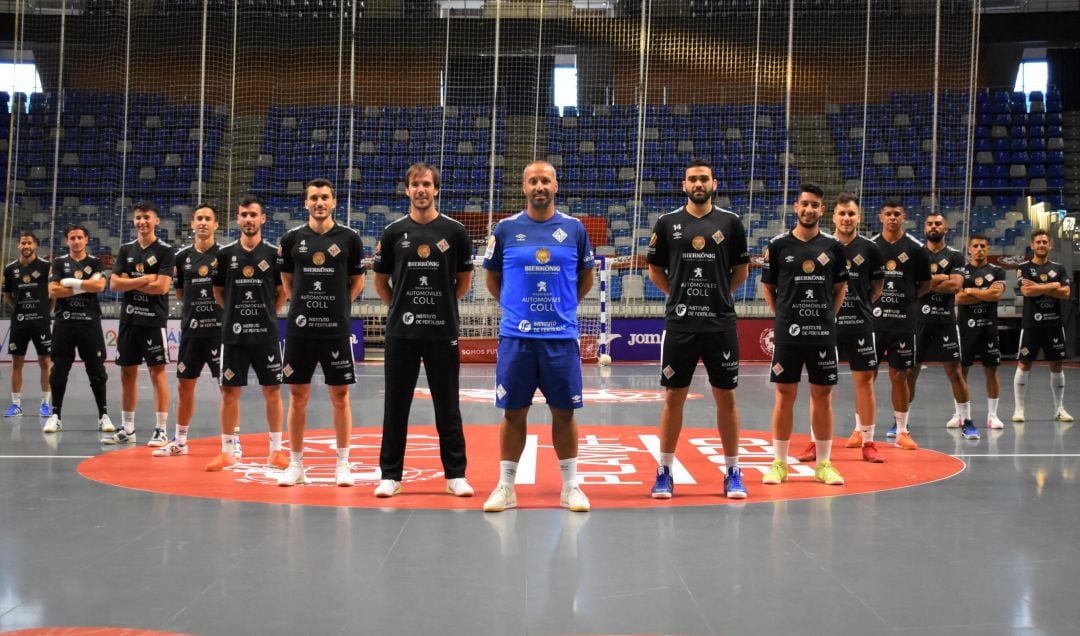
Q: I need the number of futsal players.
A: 15